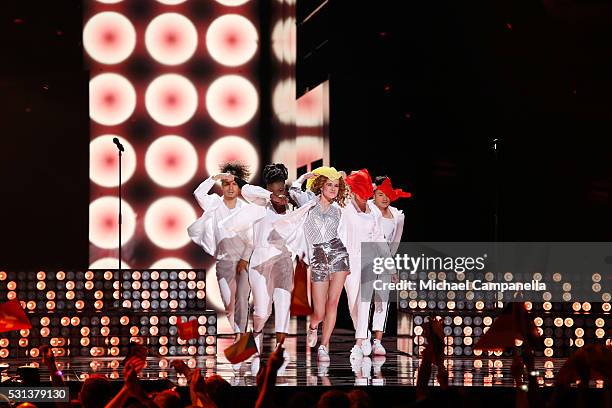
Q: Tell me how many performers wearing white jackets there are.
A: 4